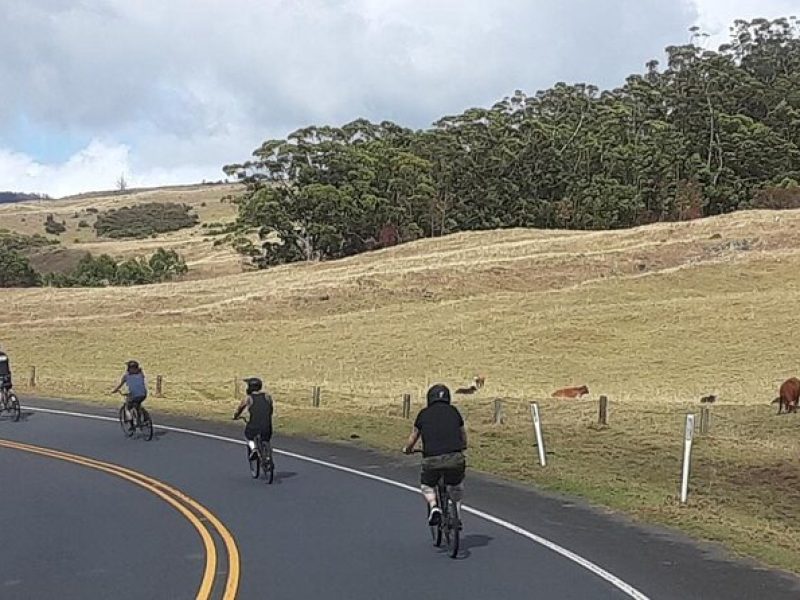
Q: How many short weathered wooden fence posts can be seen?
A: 8